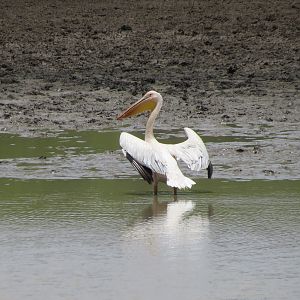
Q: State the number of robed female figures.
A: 0